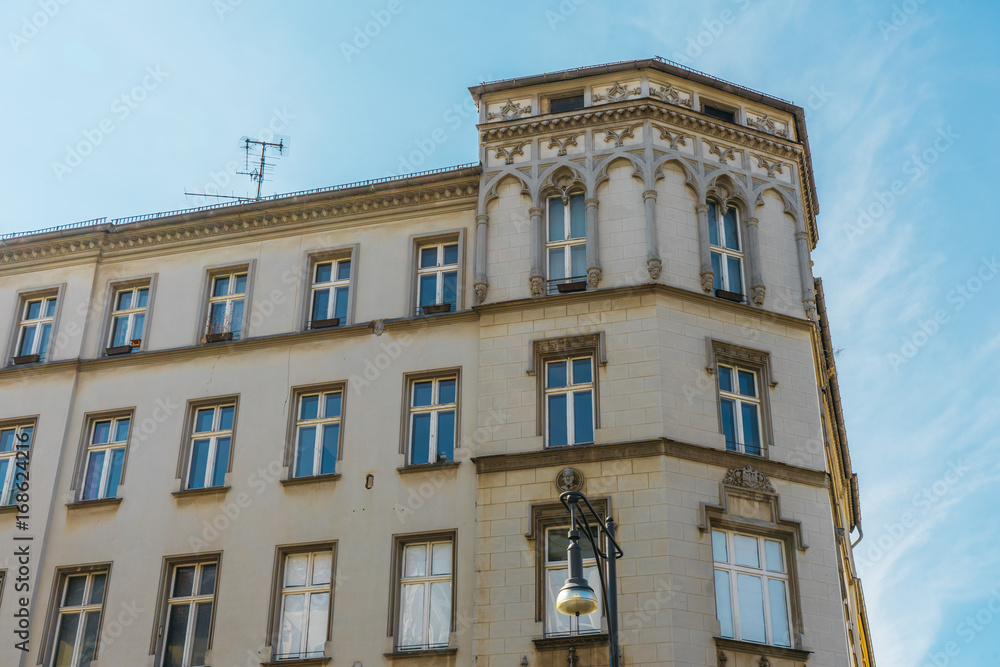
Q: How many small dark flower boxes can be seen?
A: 7